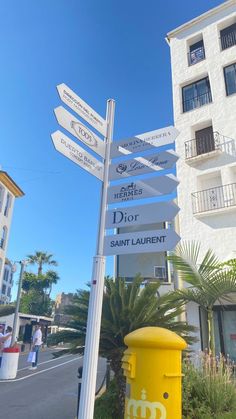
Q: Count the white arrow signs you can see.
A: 8